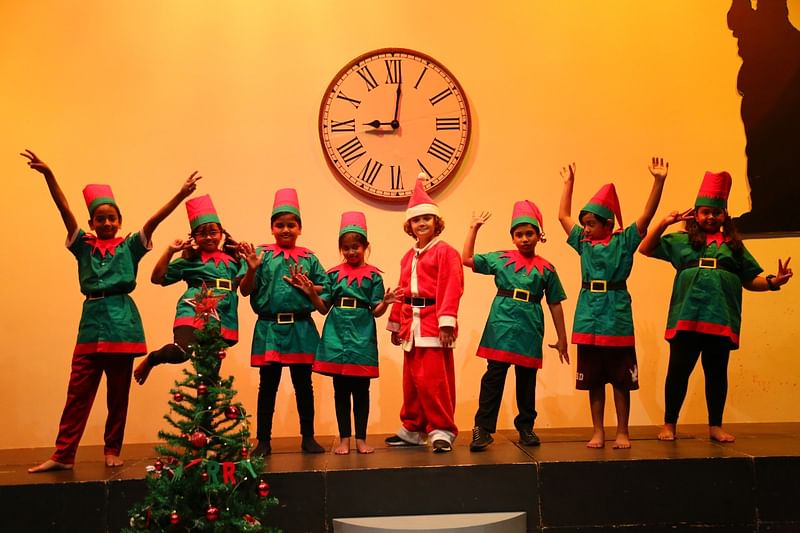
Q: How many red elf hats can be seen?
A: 7